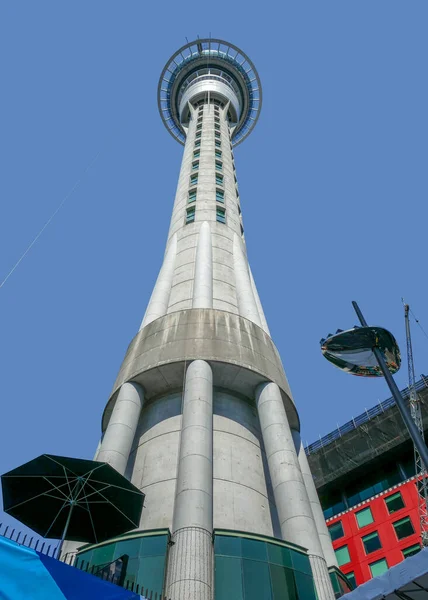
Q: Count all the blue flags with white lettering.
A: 0